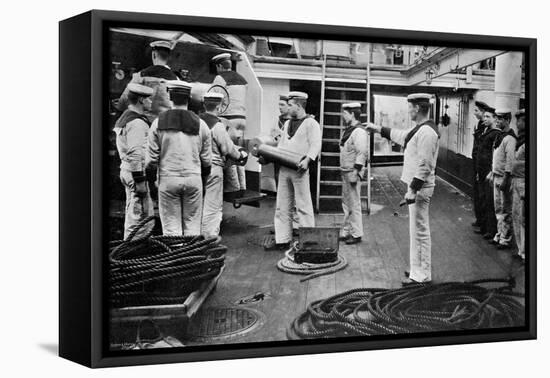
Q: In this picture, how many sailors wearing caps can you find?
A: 13